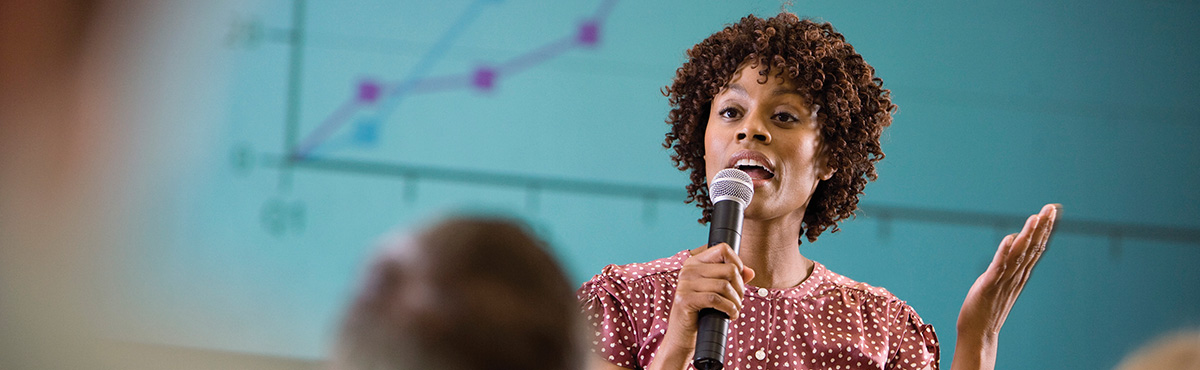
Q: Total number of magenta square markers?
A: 3